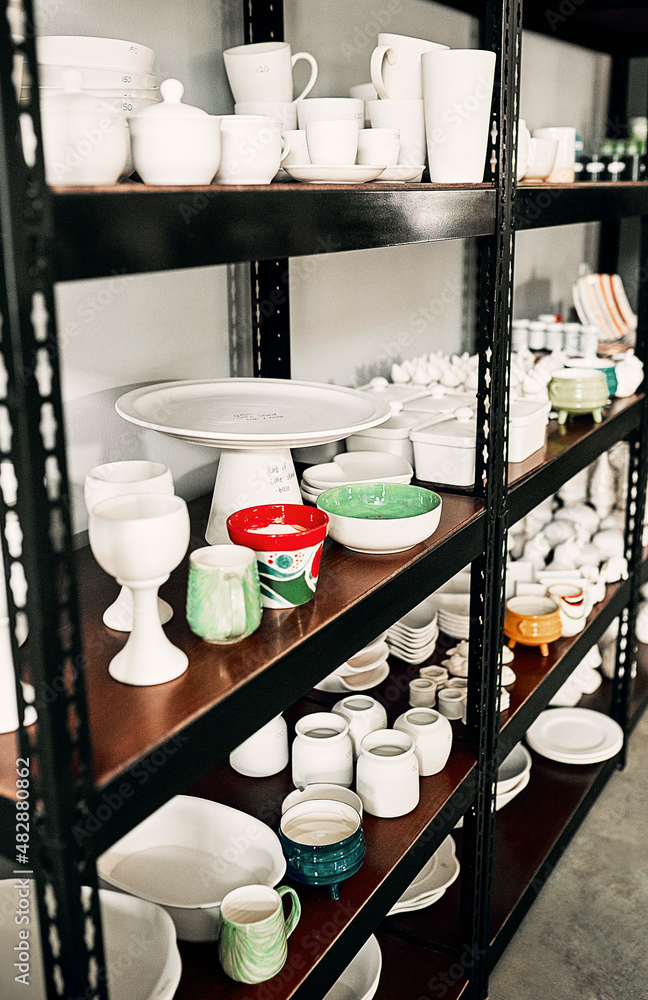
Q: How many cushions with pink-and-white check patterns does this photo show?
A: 0